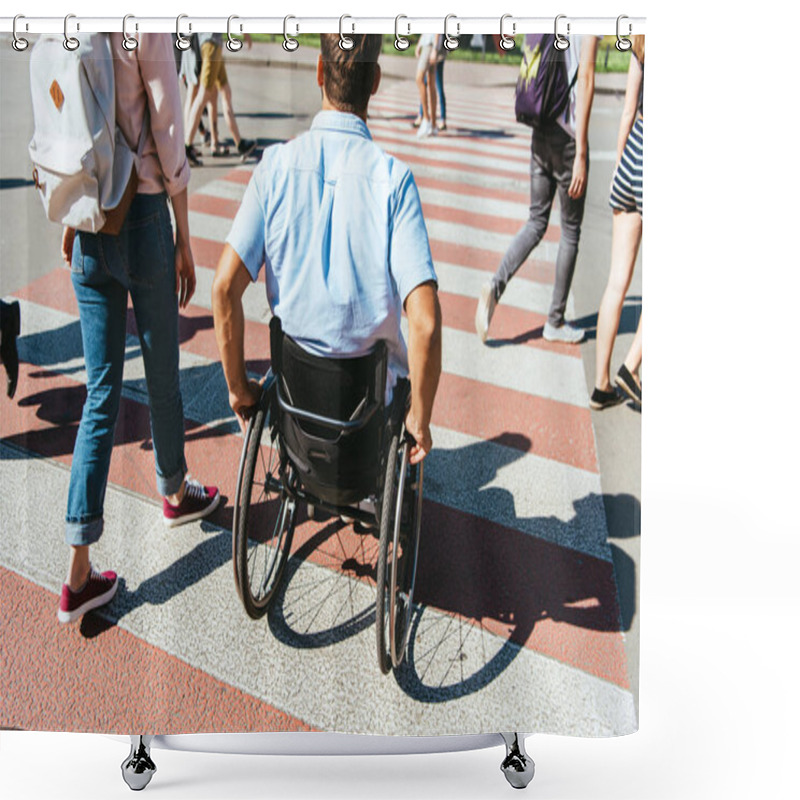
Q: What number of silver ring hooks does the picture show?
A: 12